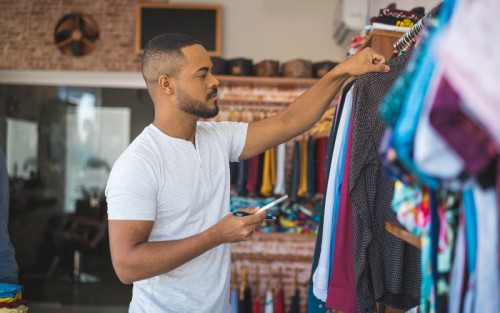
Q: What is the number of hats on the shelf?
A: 5